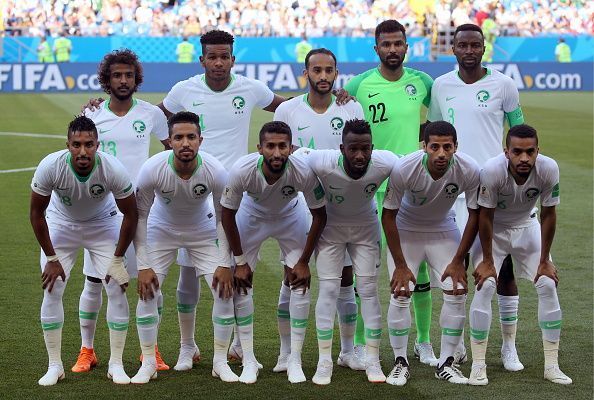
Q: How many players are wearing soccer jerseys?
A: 11